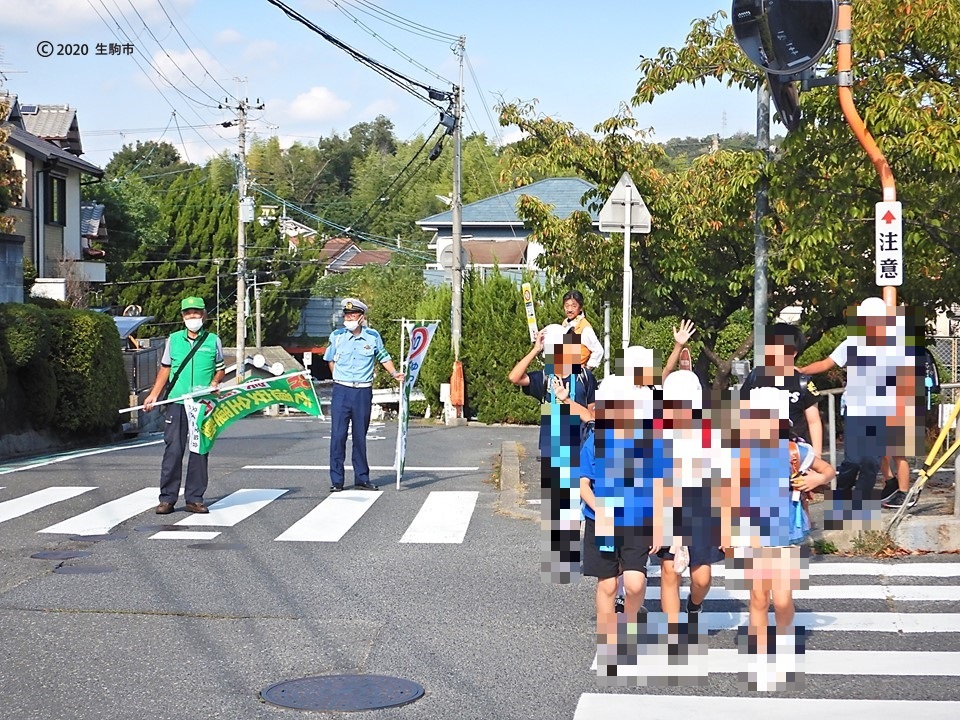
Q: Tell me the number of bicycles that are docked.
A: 0